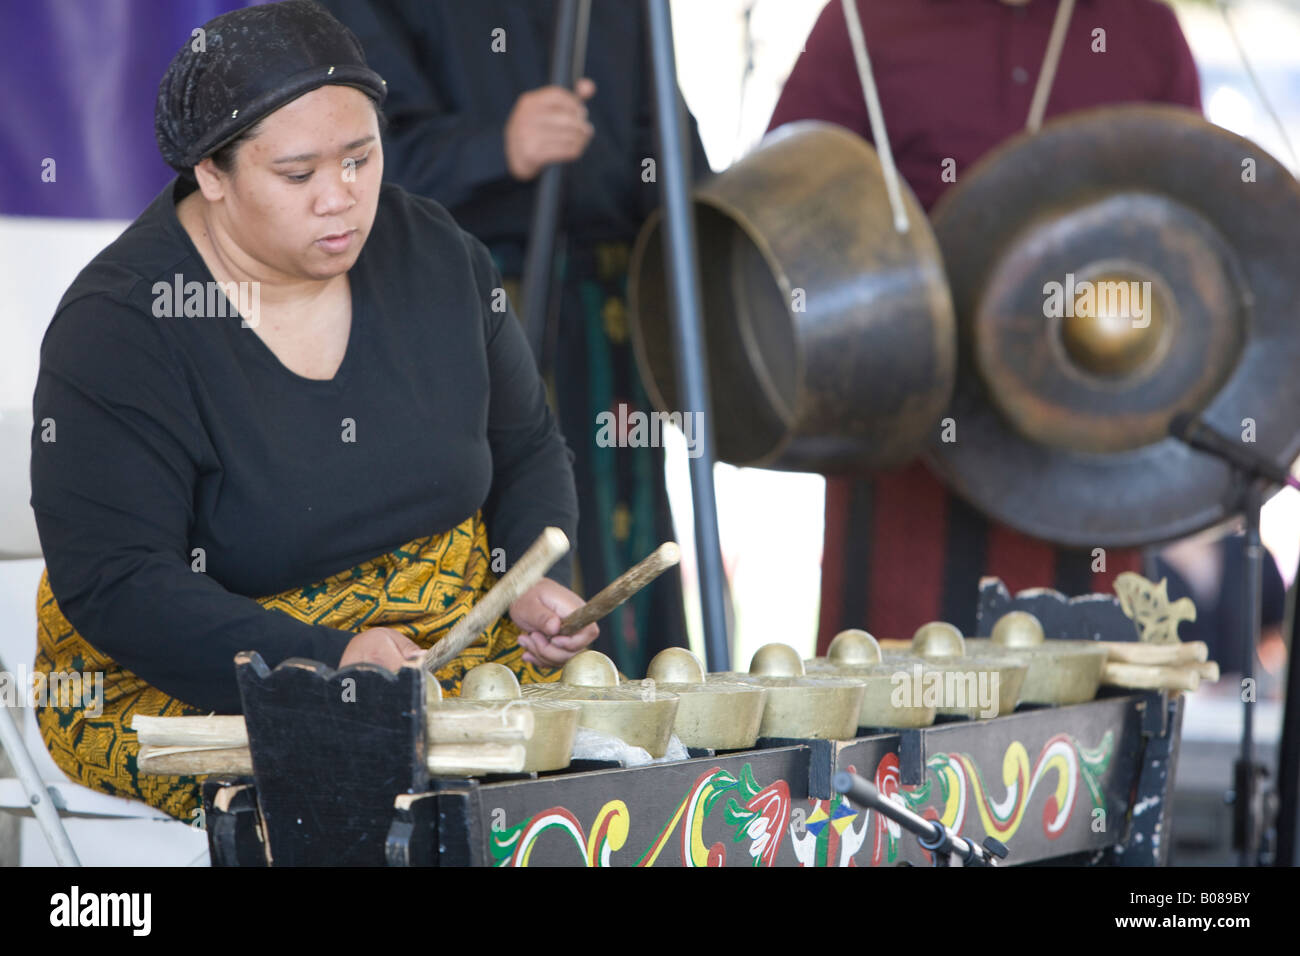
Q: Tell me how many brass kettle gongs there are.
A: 8